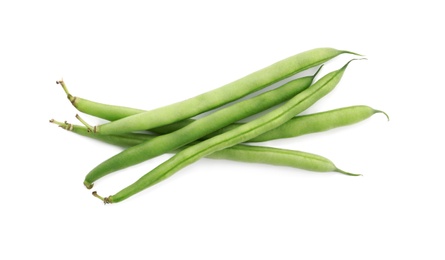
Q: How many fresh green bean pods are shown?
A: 5